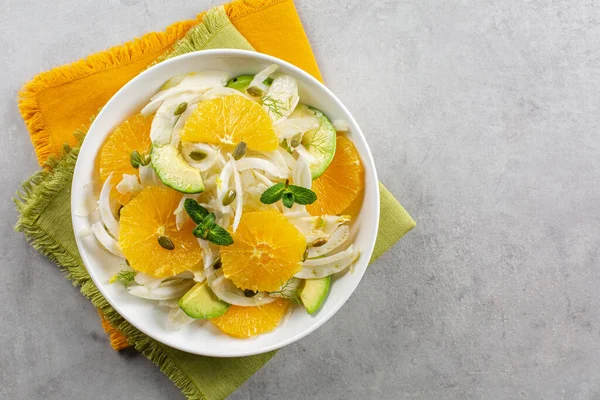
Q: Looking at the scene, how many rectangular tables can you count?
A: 0